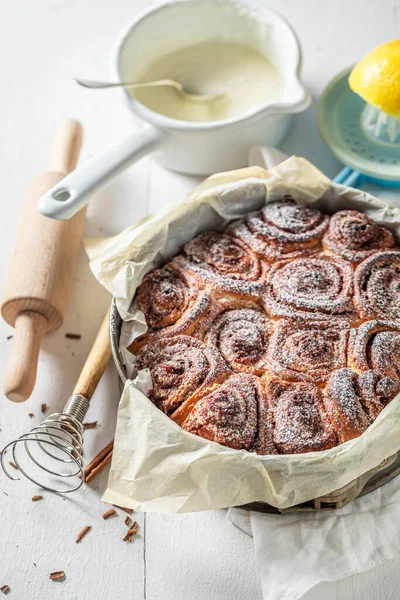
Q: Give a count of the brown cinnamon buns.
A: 13